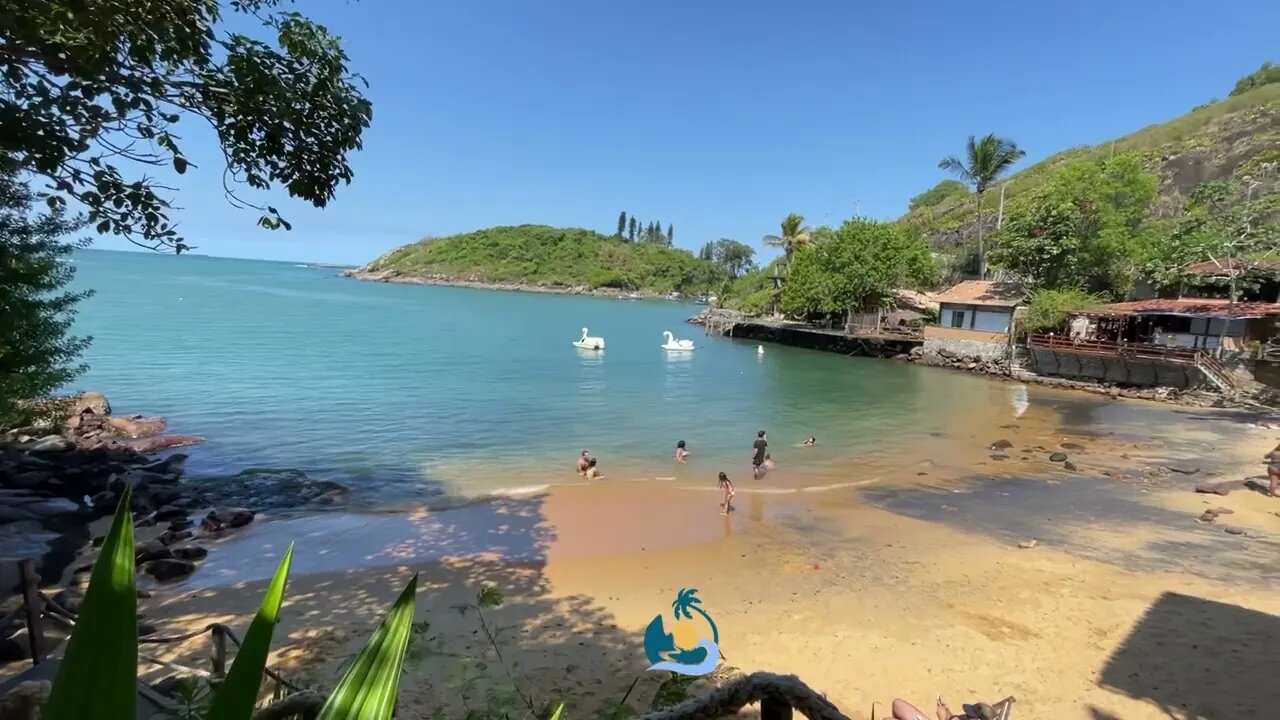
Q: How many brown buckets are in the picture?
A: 0